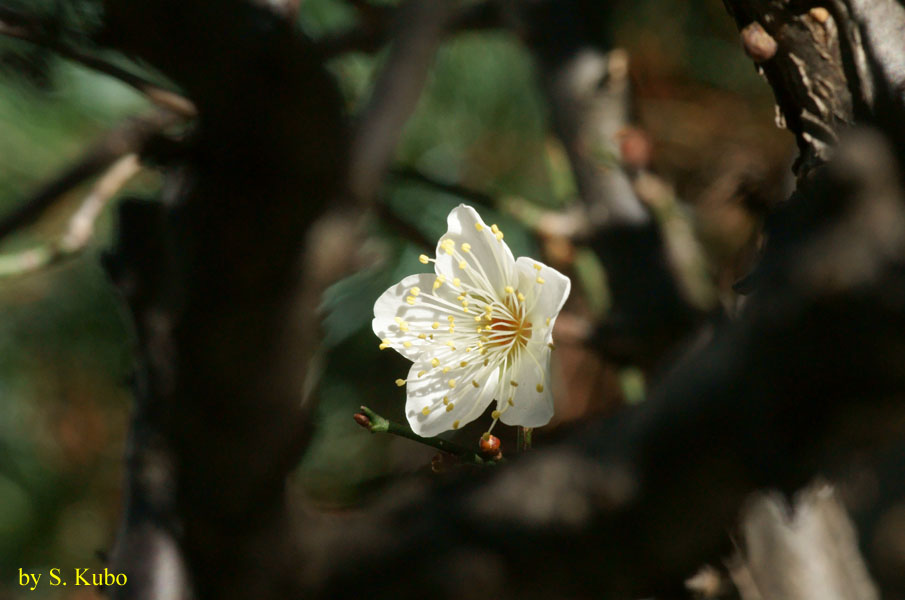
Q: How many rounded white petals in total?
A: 5